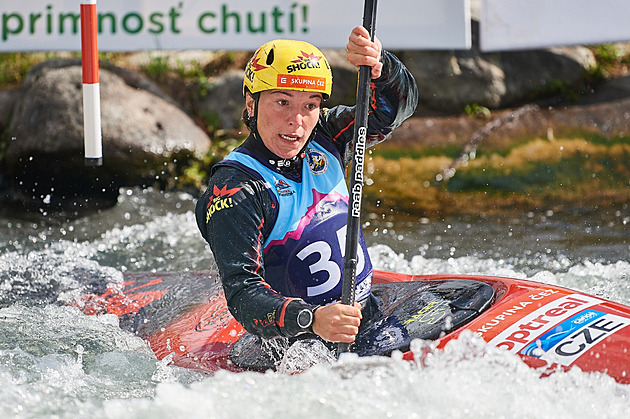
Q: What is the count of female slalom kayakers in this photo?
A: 1